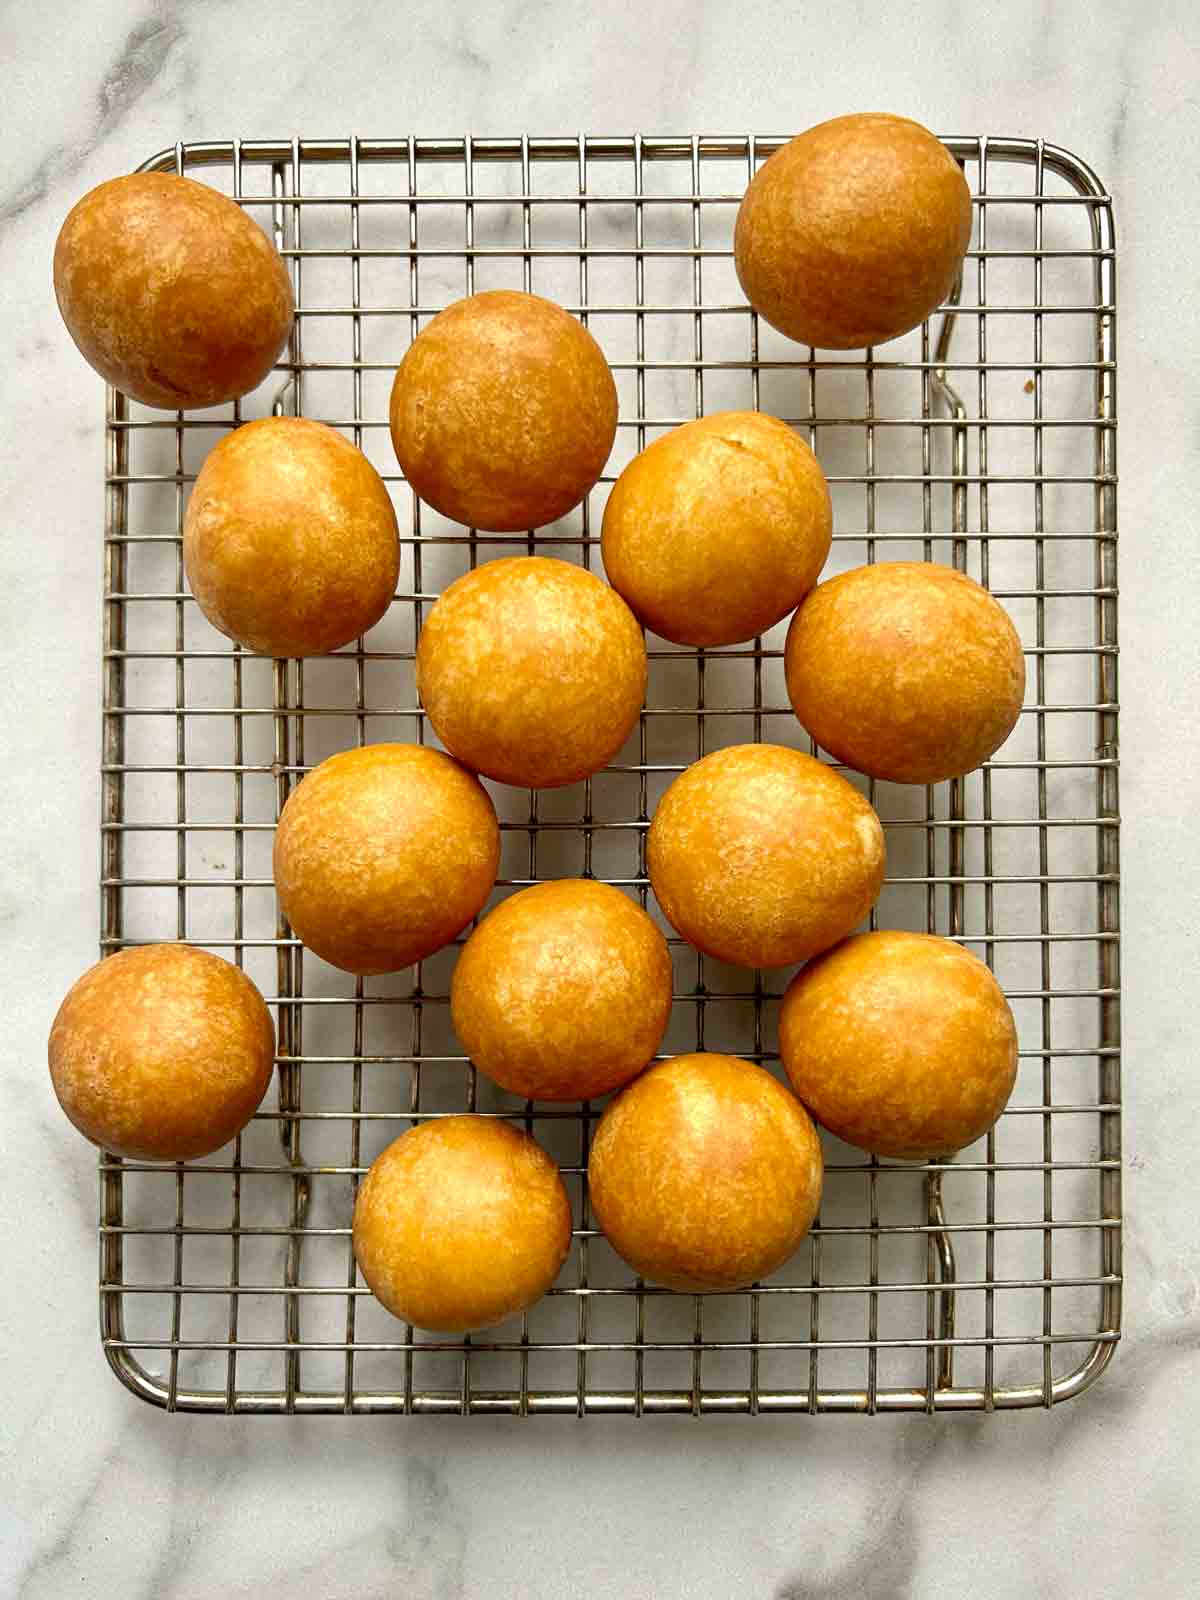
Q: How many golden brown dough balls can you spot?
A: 14